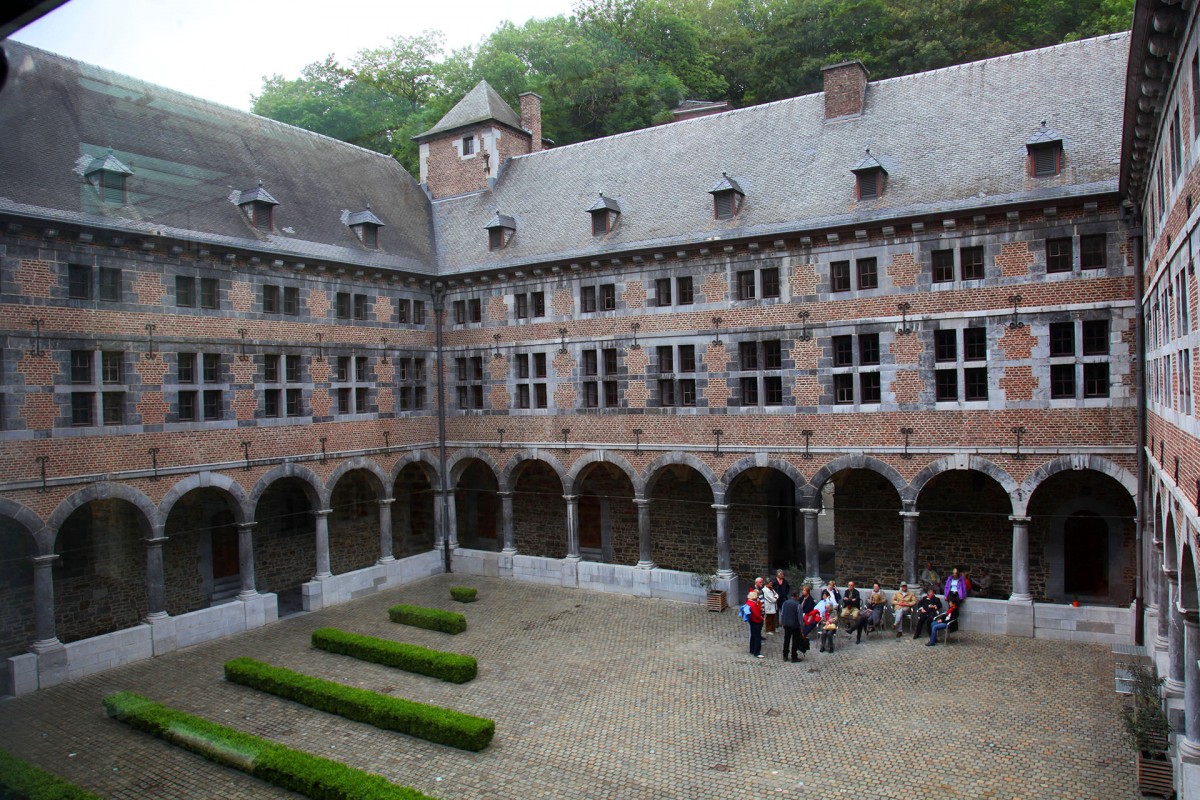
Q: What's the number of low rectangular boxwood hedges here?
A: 6